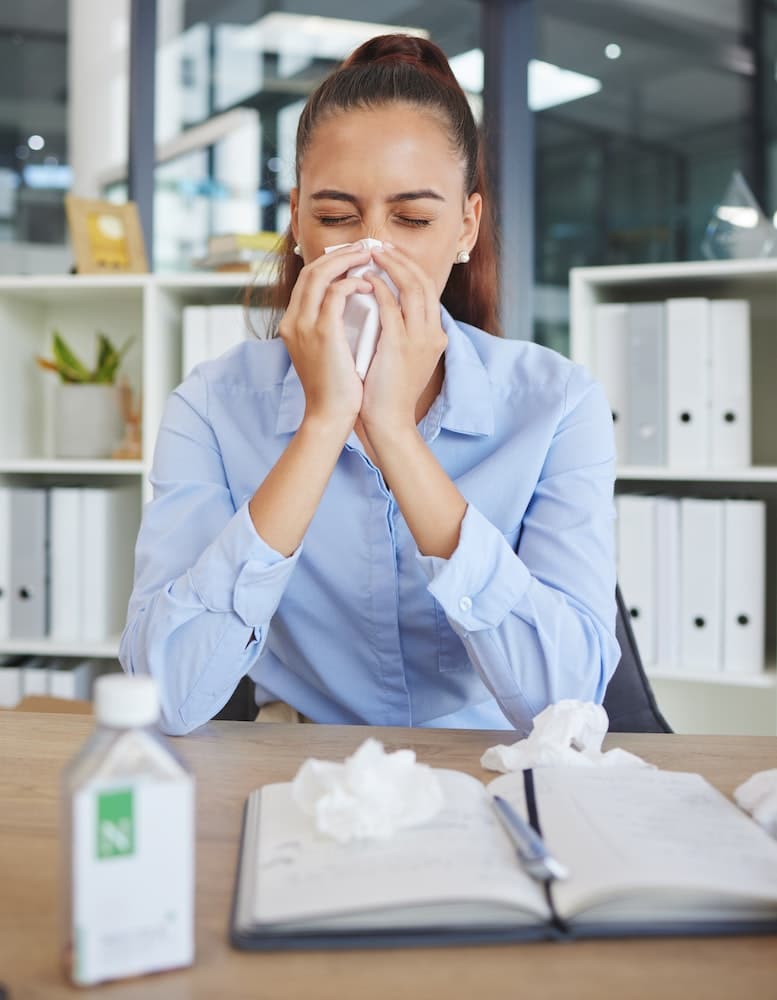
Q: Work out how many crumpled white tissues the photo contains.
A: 3